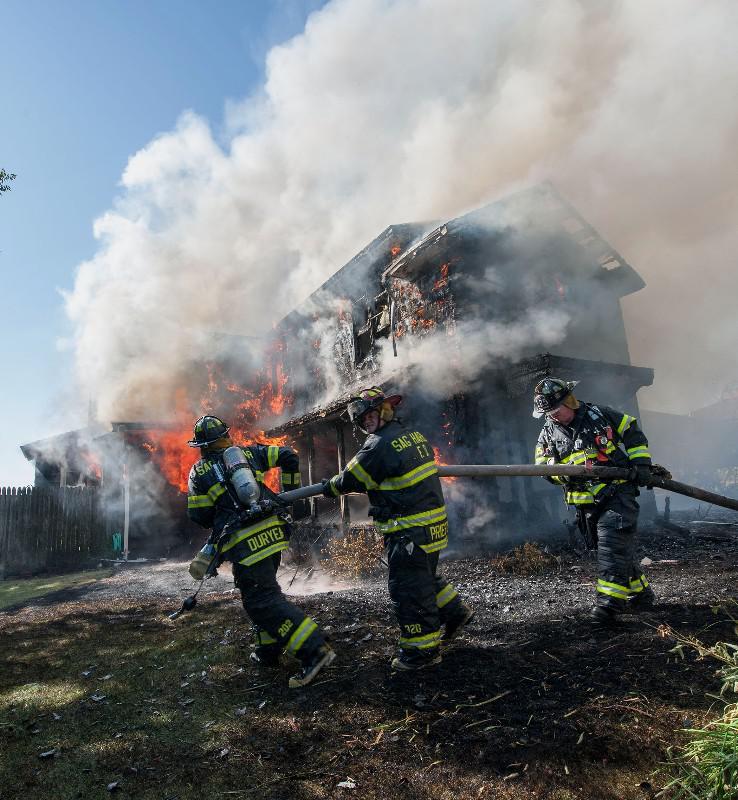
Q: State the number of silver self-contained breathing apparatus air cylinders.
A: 1